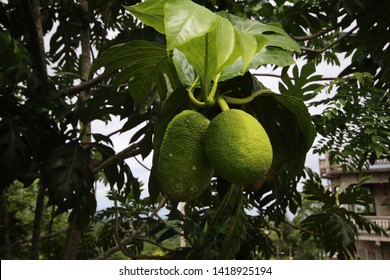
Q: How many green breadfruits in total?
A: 2